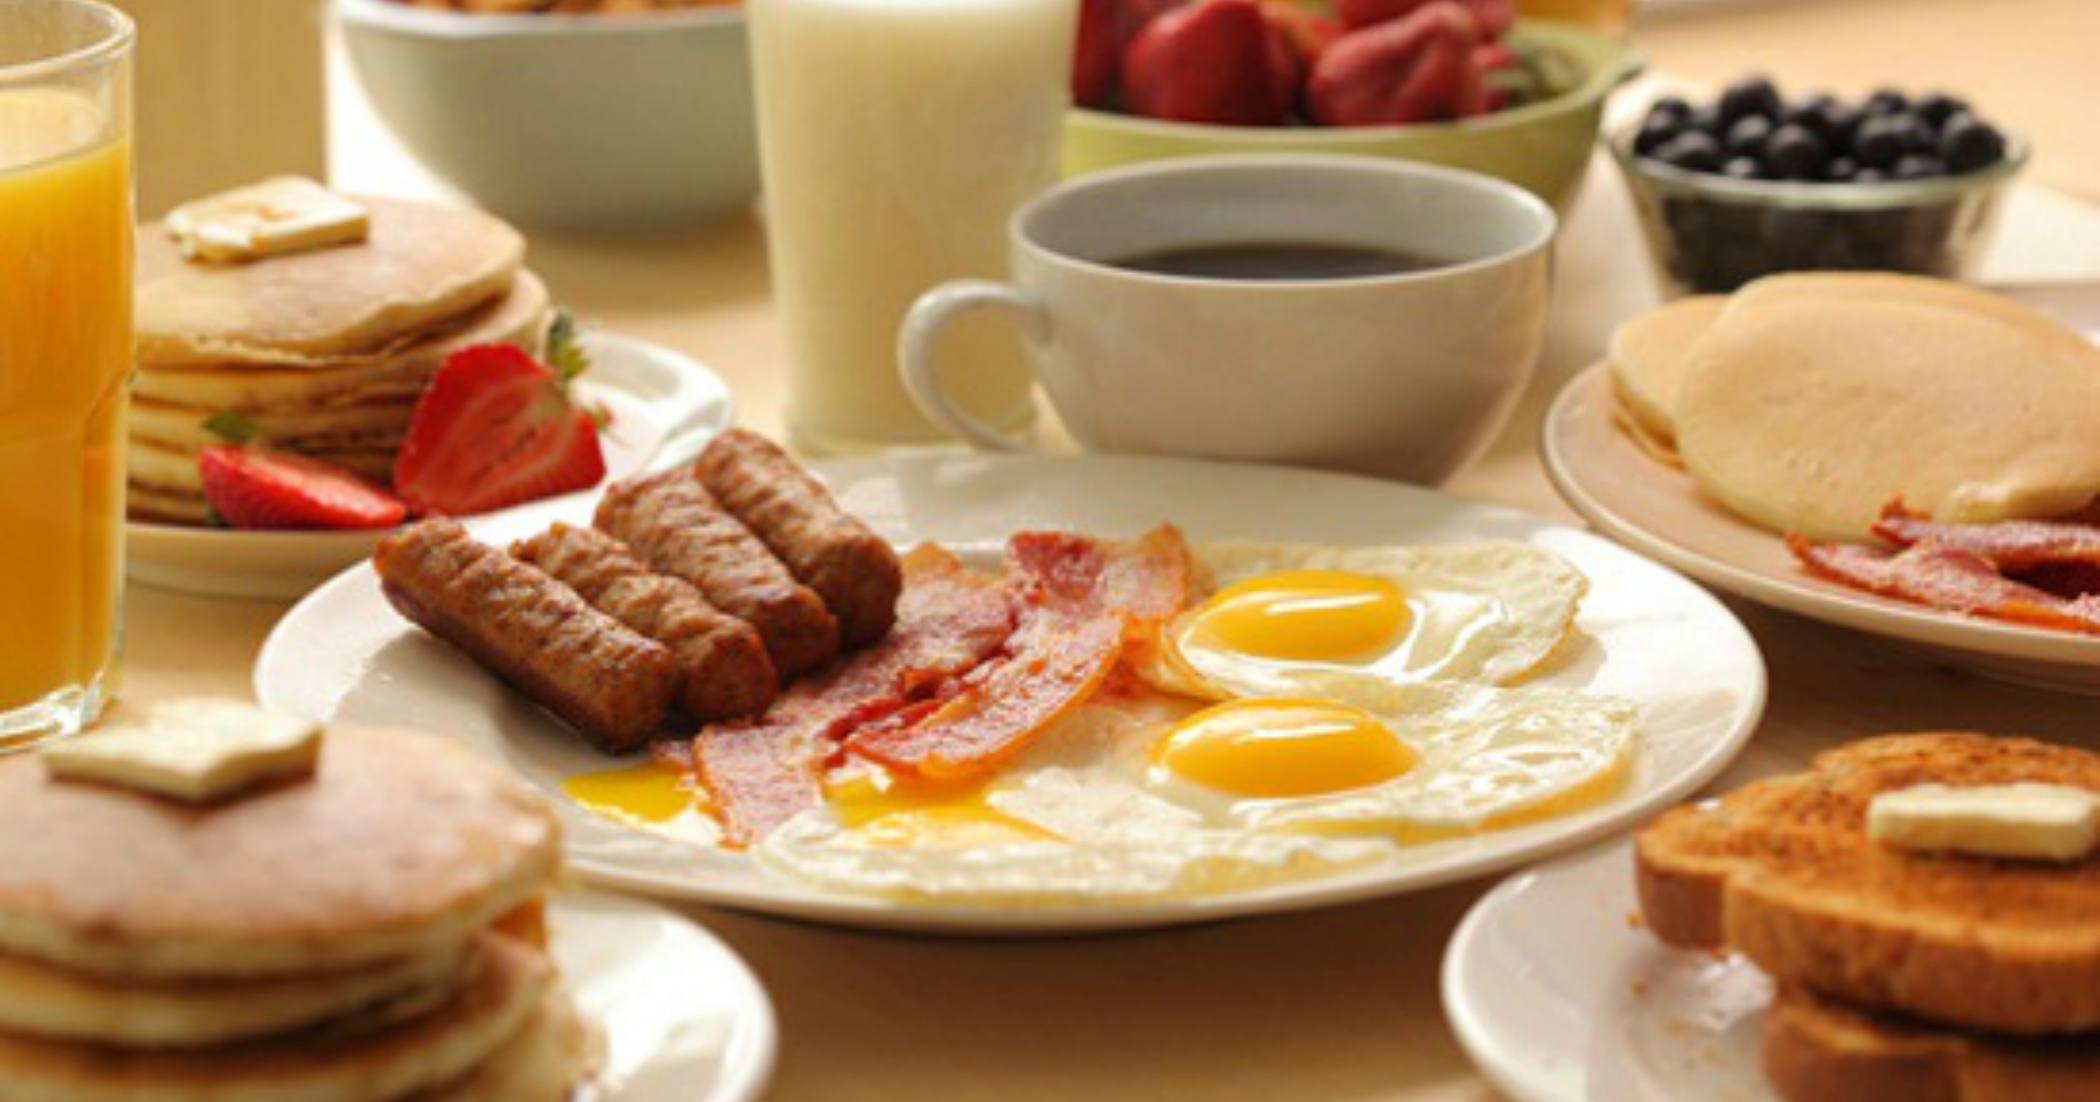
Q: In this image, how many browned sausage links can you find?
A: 4